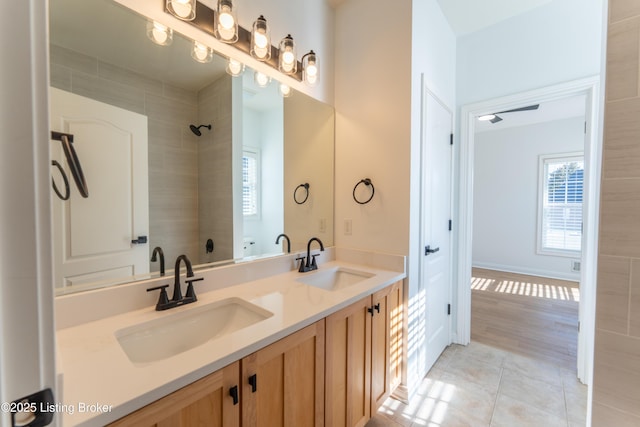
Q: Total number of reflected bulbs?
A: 5